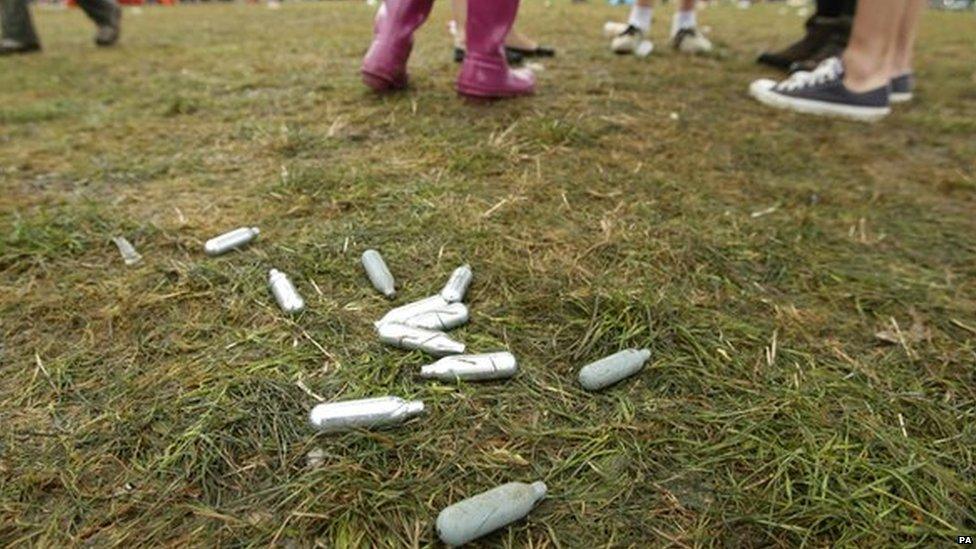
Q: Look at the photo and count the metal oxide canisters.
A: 11